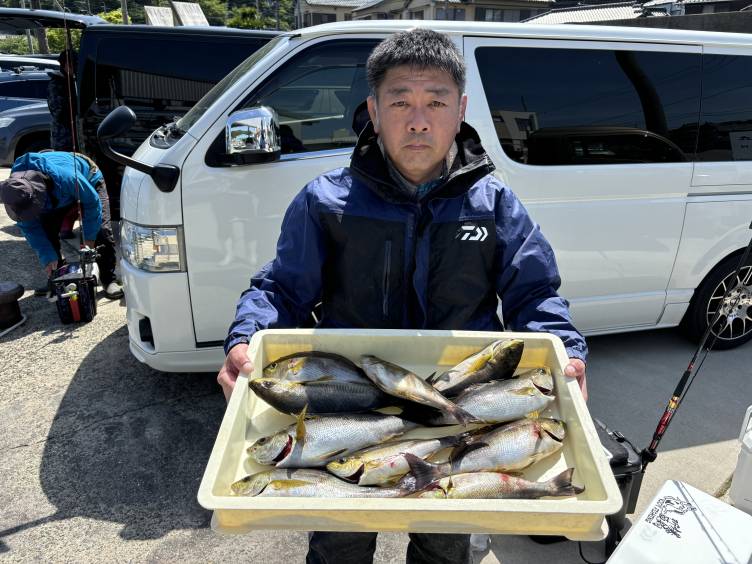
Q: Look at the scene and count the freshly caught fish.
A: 10